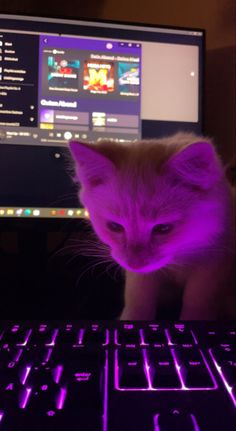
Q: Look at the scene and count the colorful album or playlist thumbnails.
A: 3